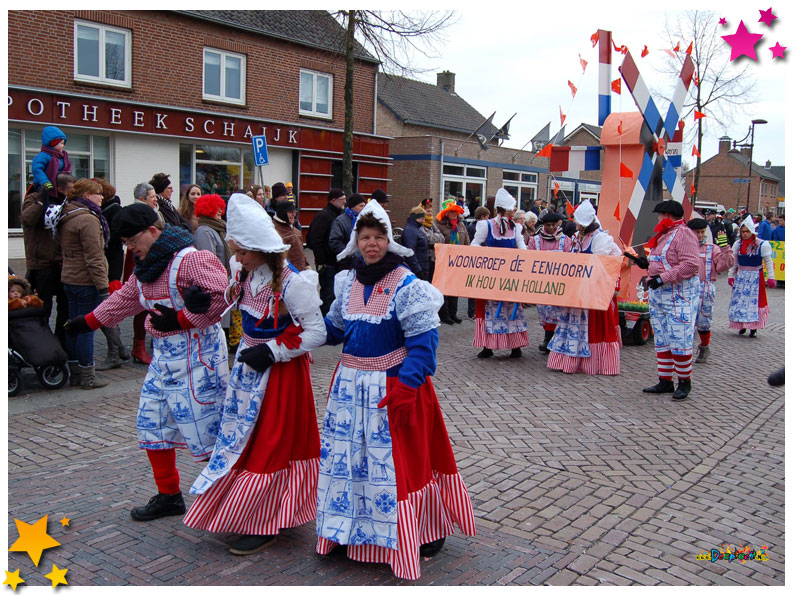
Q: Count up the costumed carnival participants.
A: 9